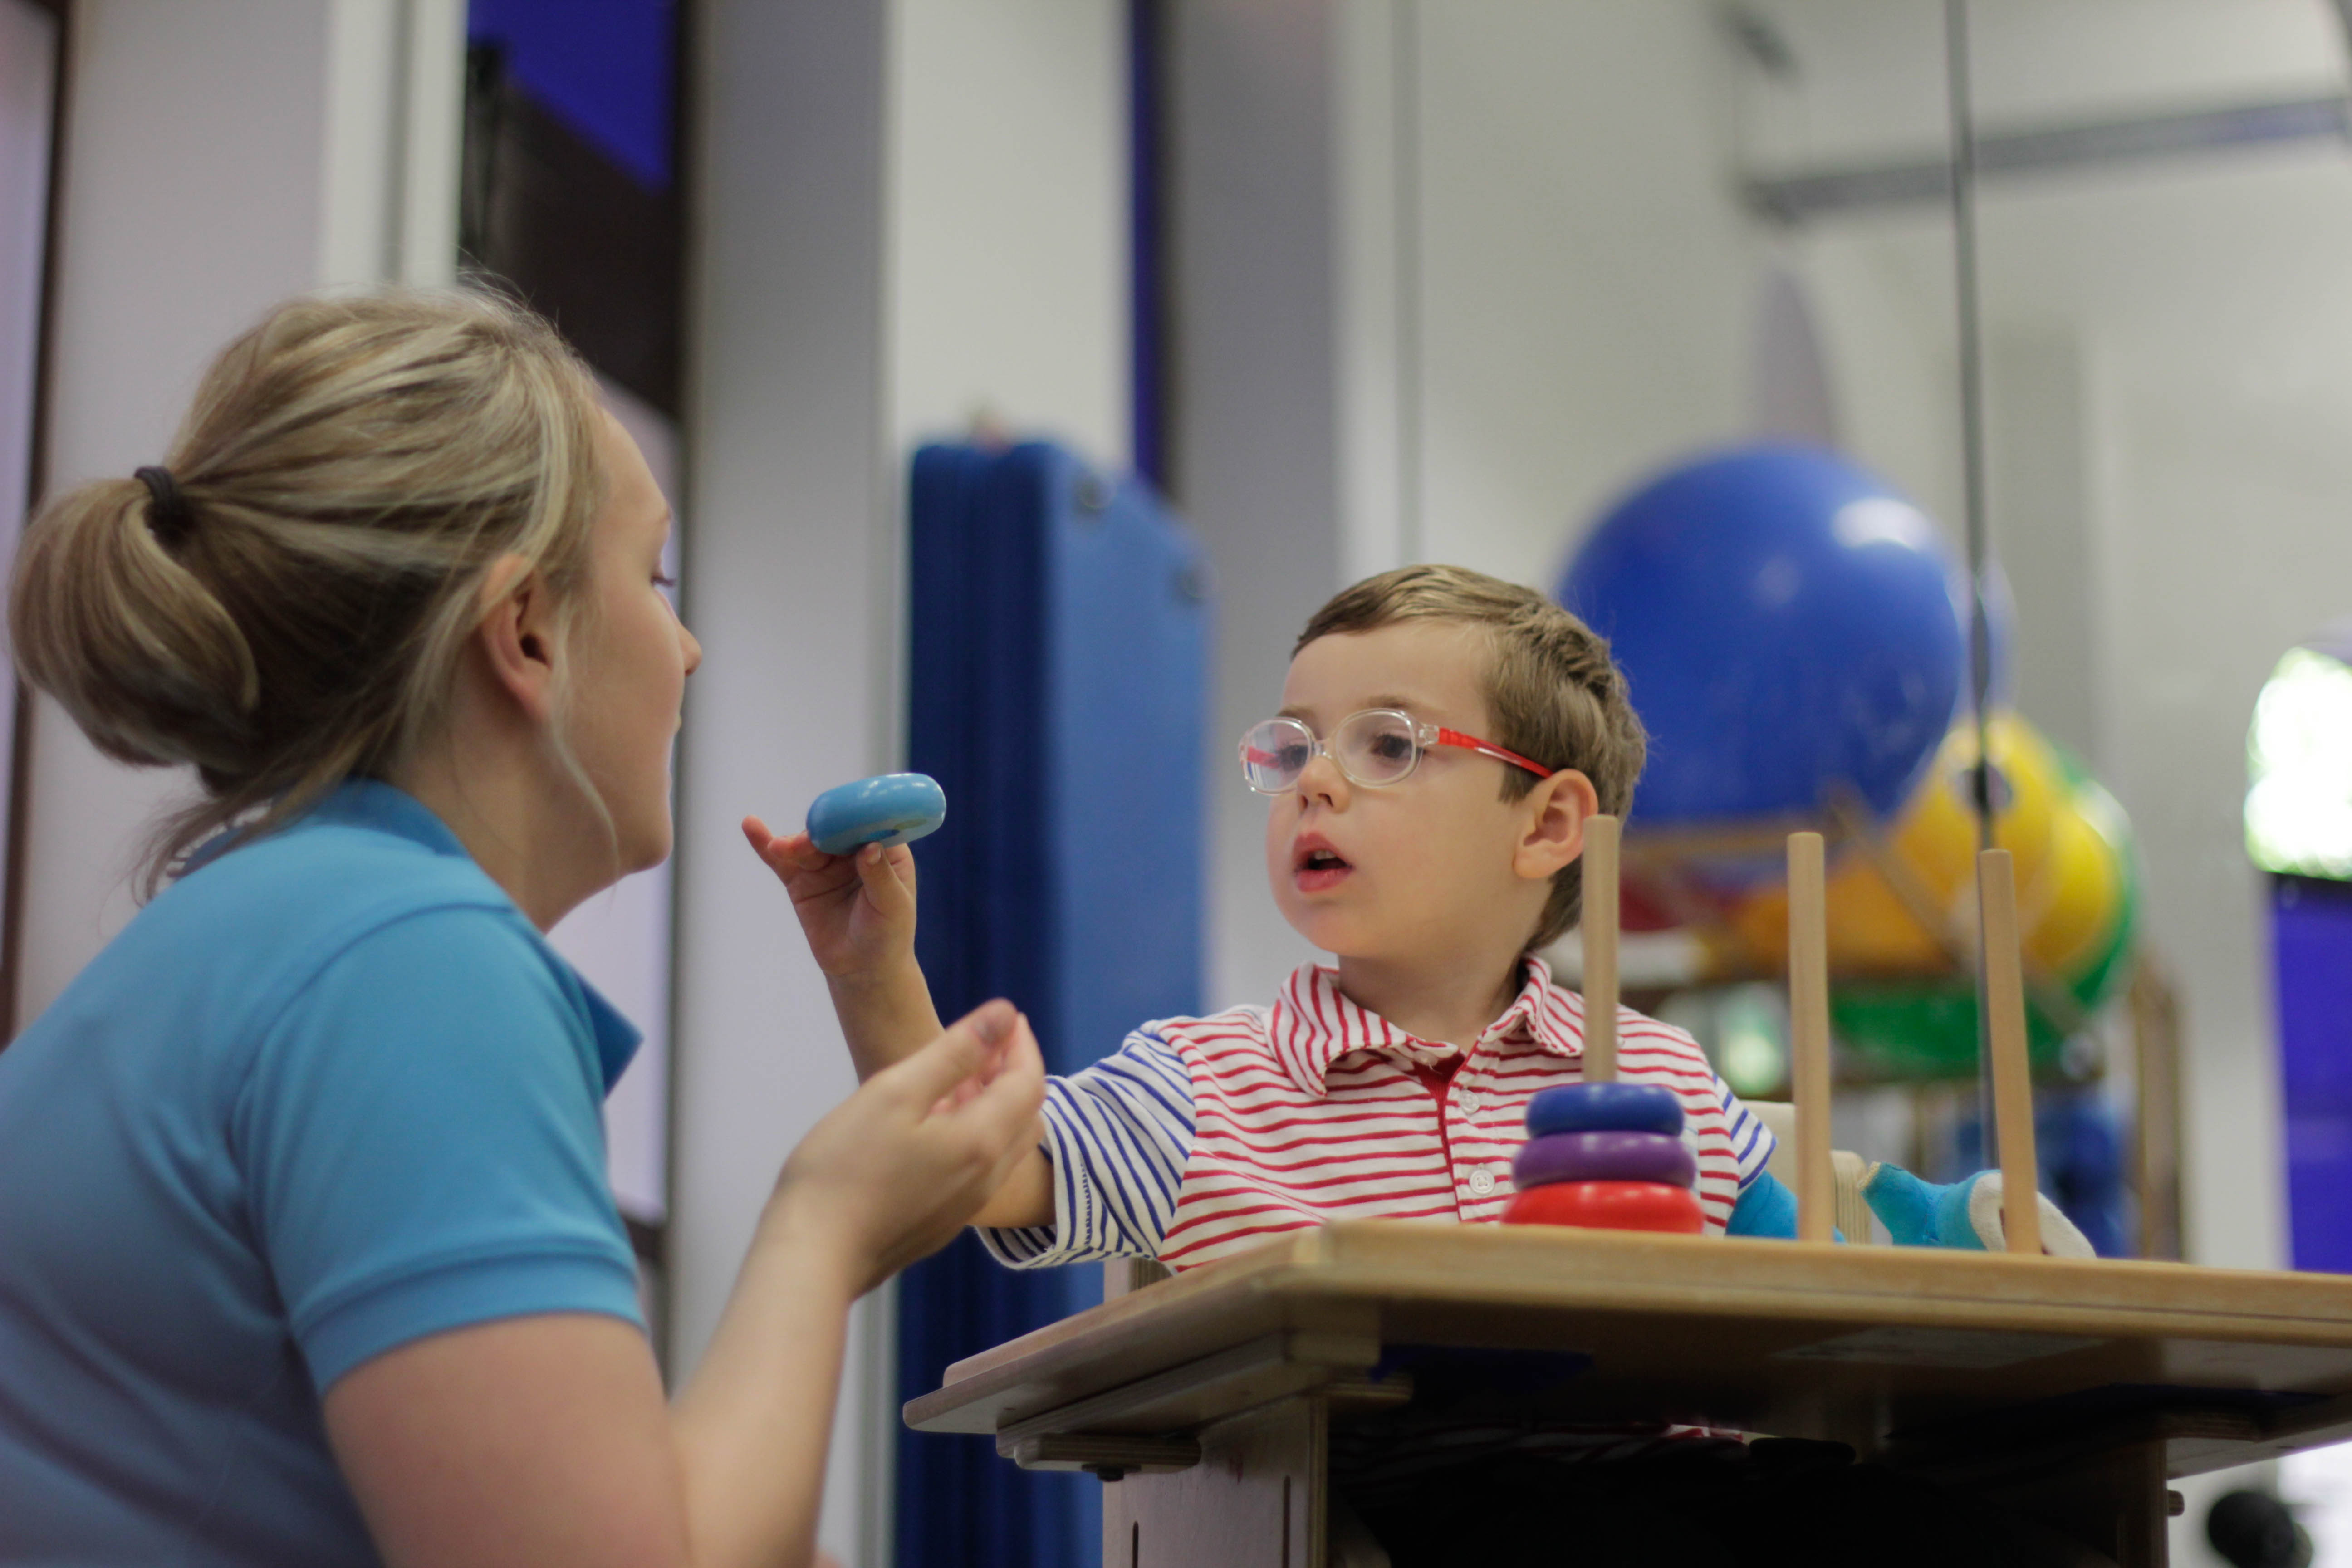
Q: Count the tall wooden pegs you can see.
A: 3